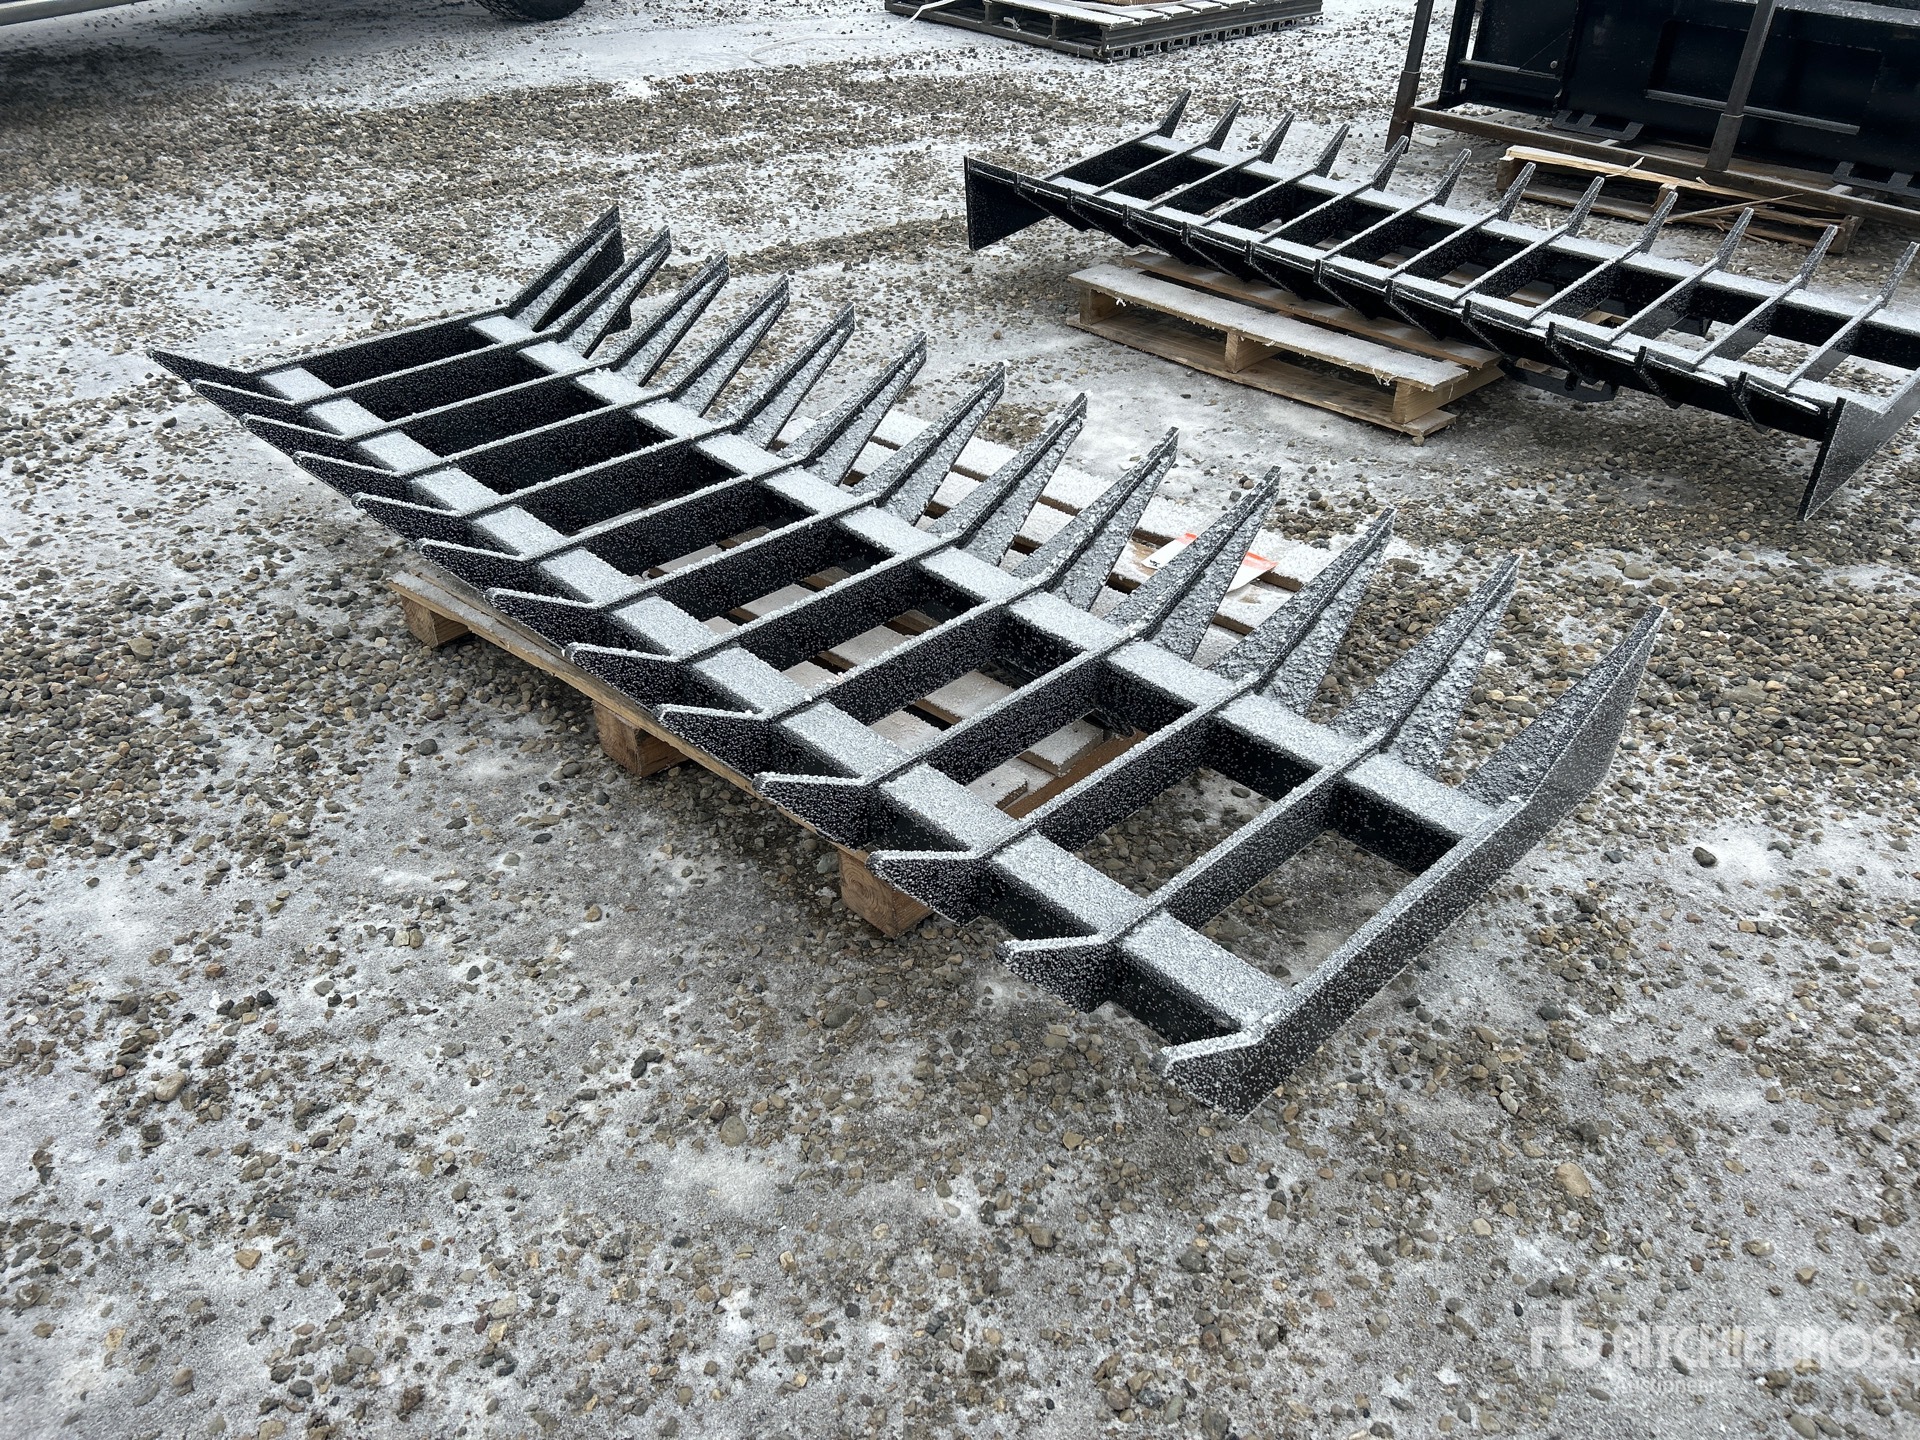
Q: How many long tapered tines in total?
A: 13